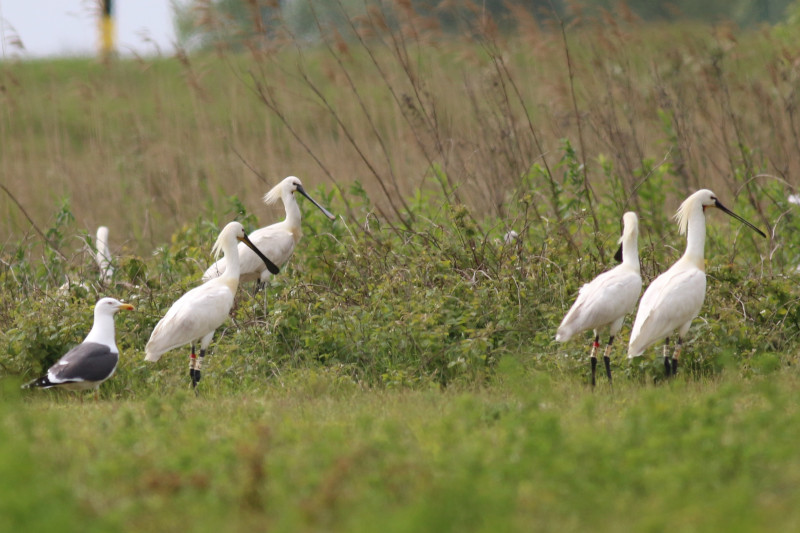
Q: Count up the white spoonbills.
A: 4